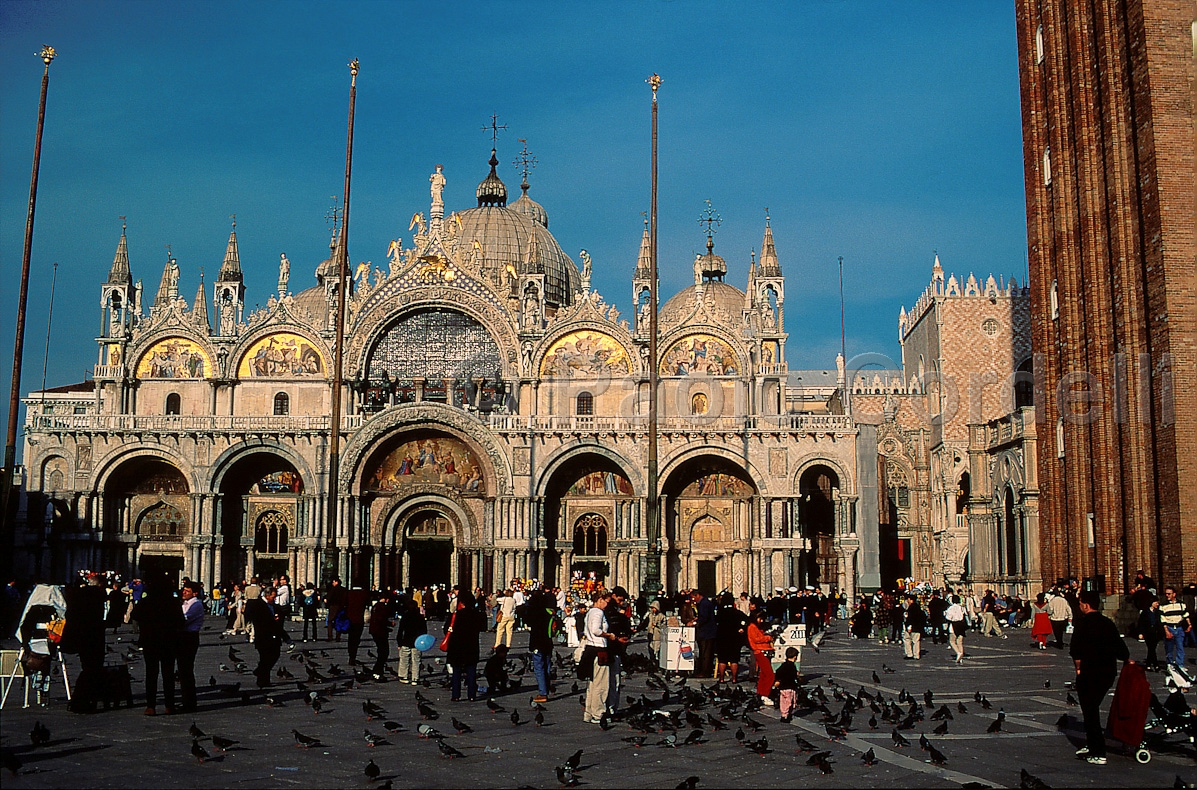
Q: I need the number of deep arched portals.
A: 5